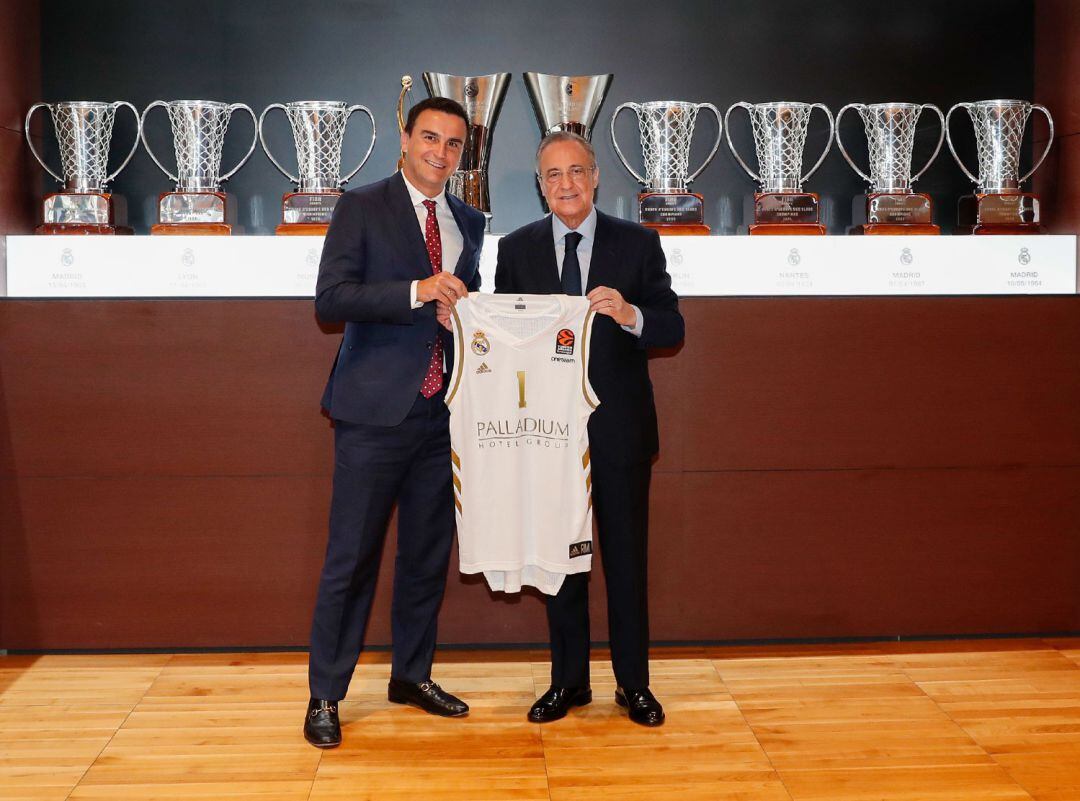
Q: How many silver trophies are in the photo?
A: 9